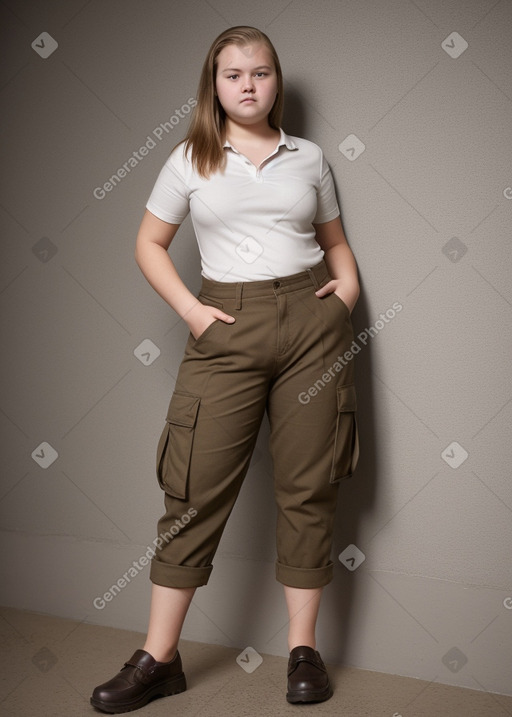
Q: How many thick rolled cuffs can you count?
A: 2